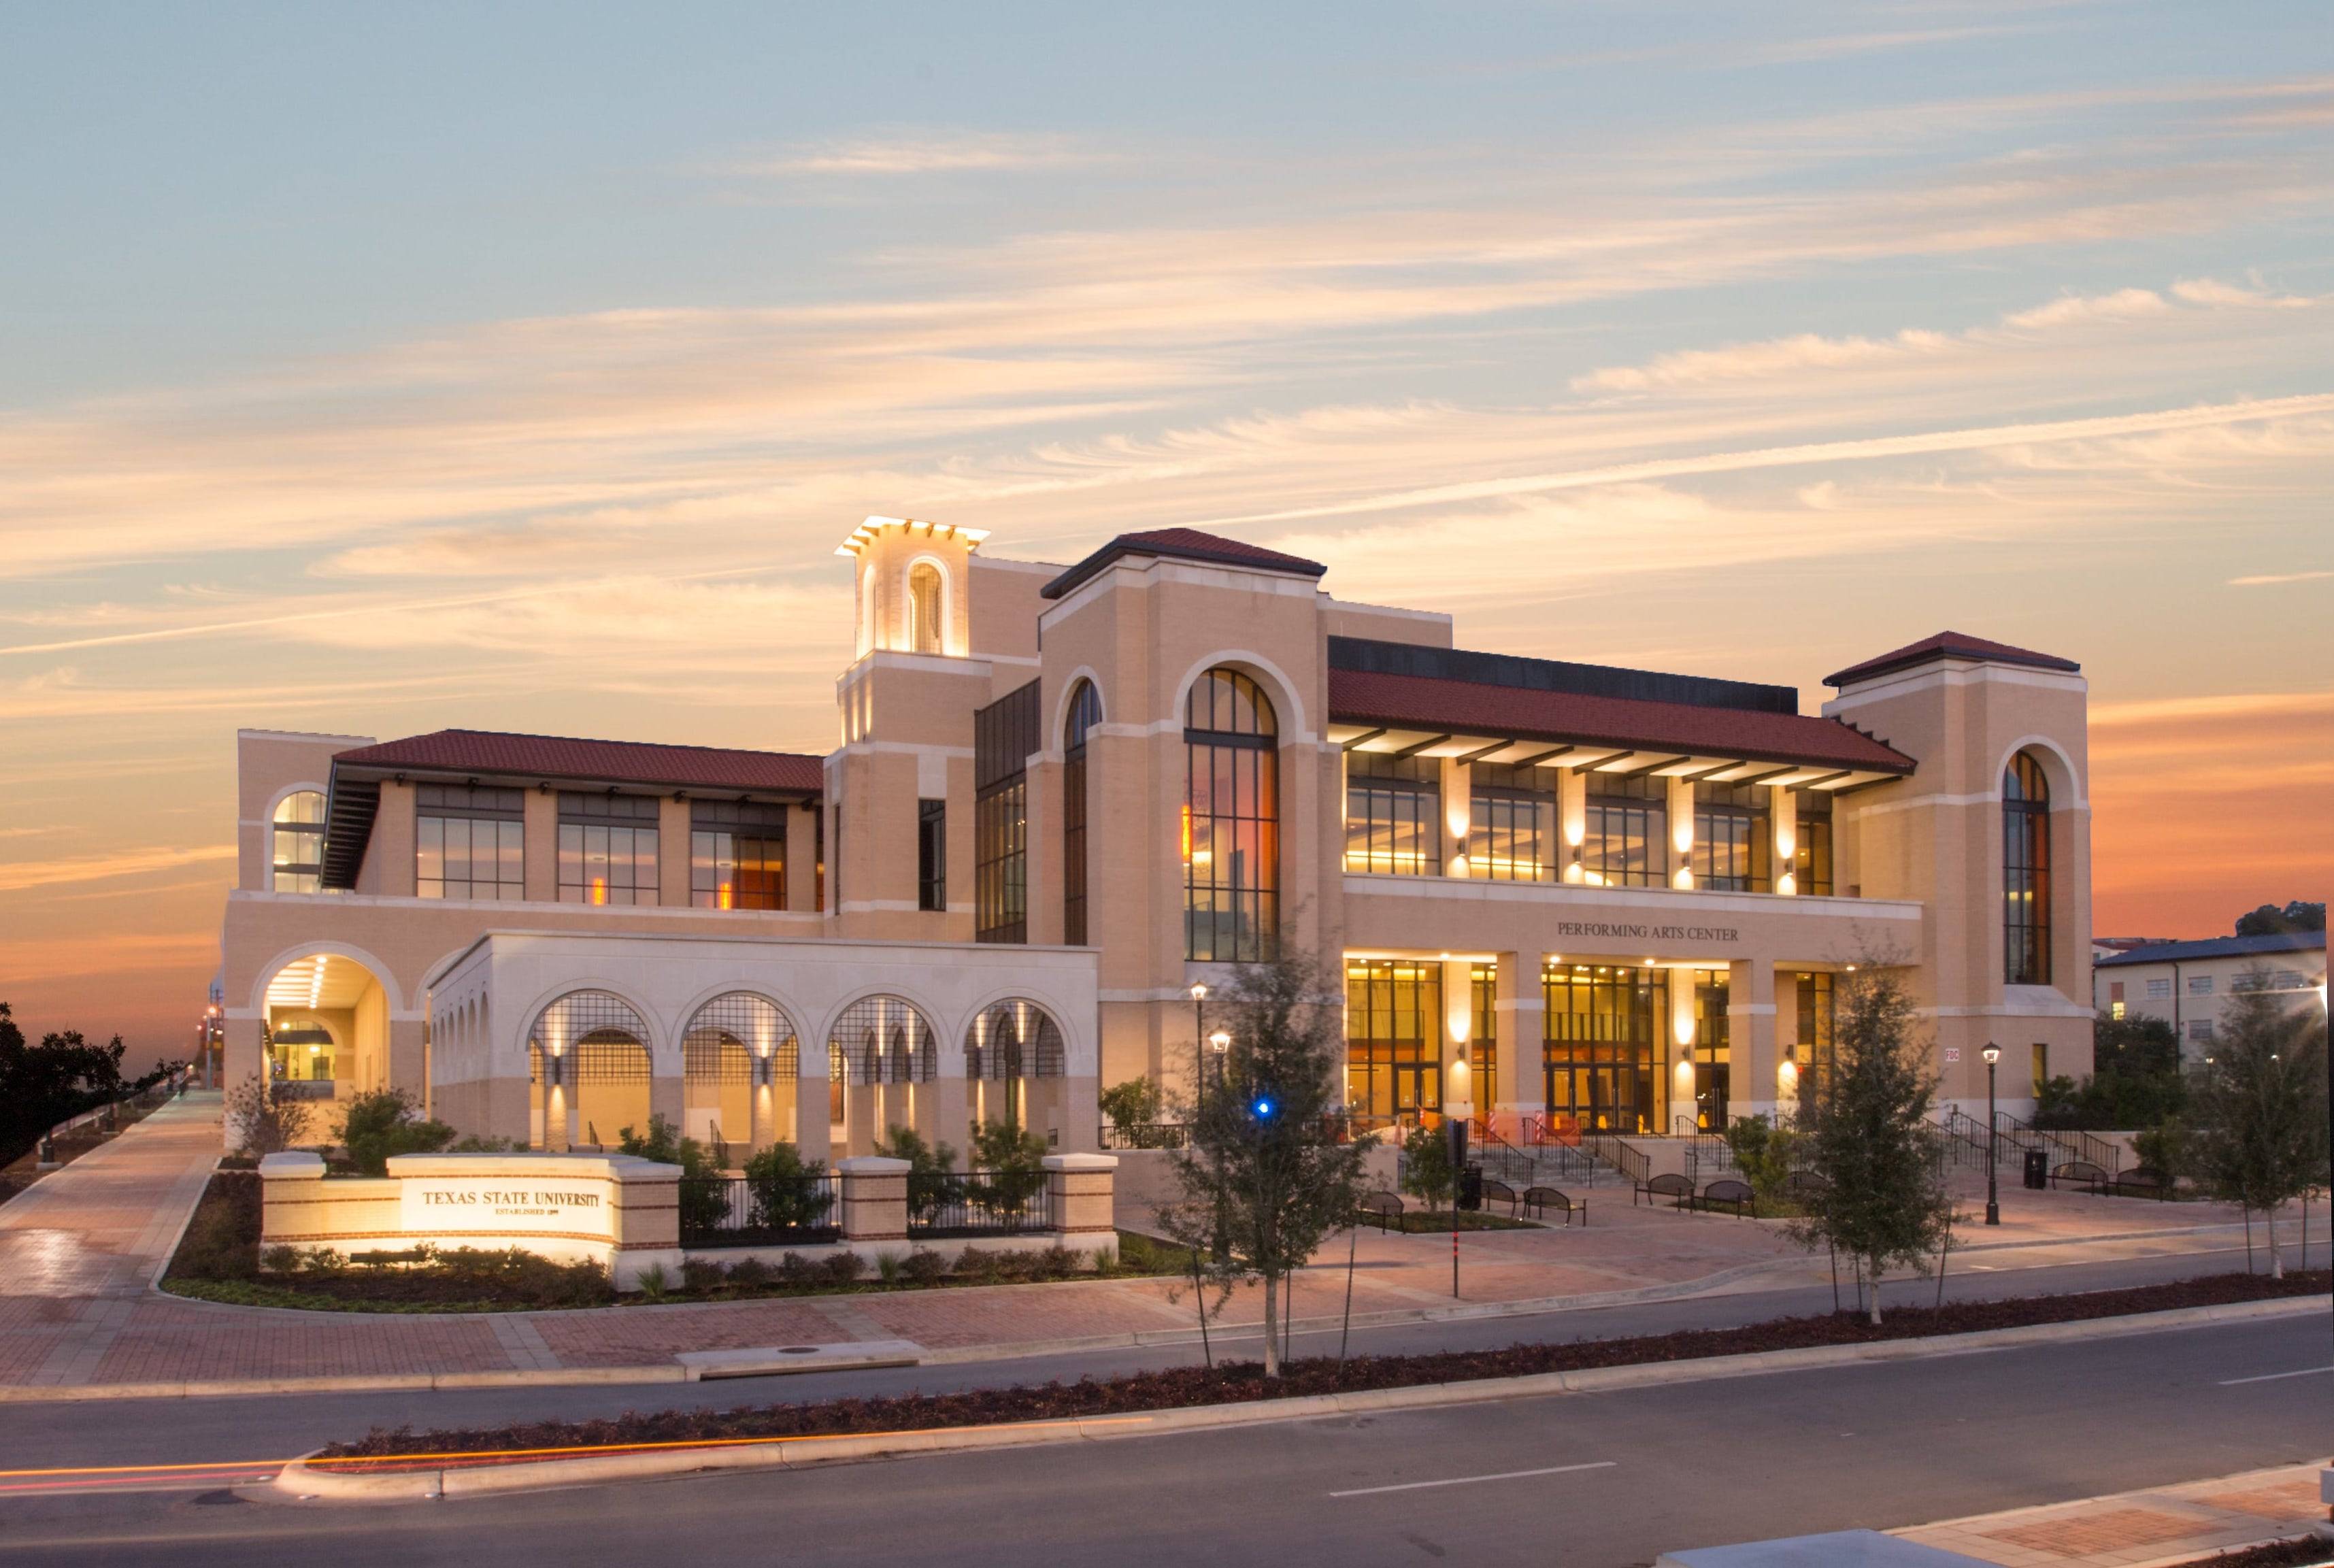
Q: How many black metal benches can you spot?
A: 8